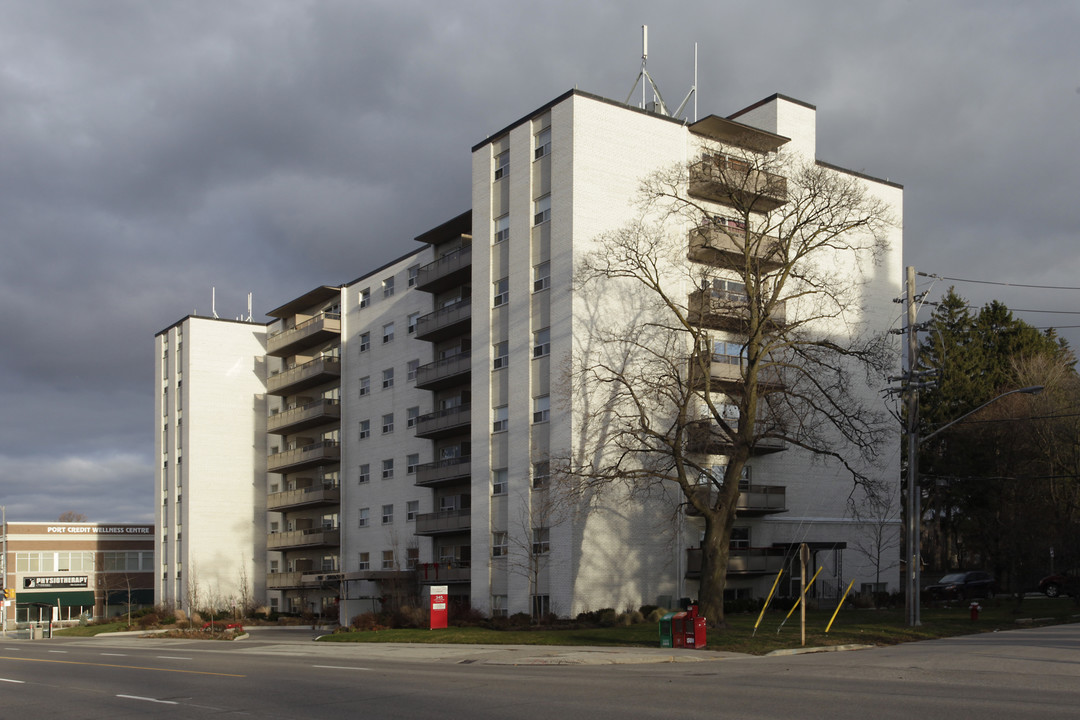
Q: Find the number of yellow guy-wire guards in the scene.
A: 3